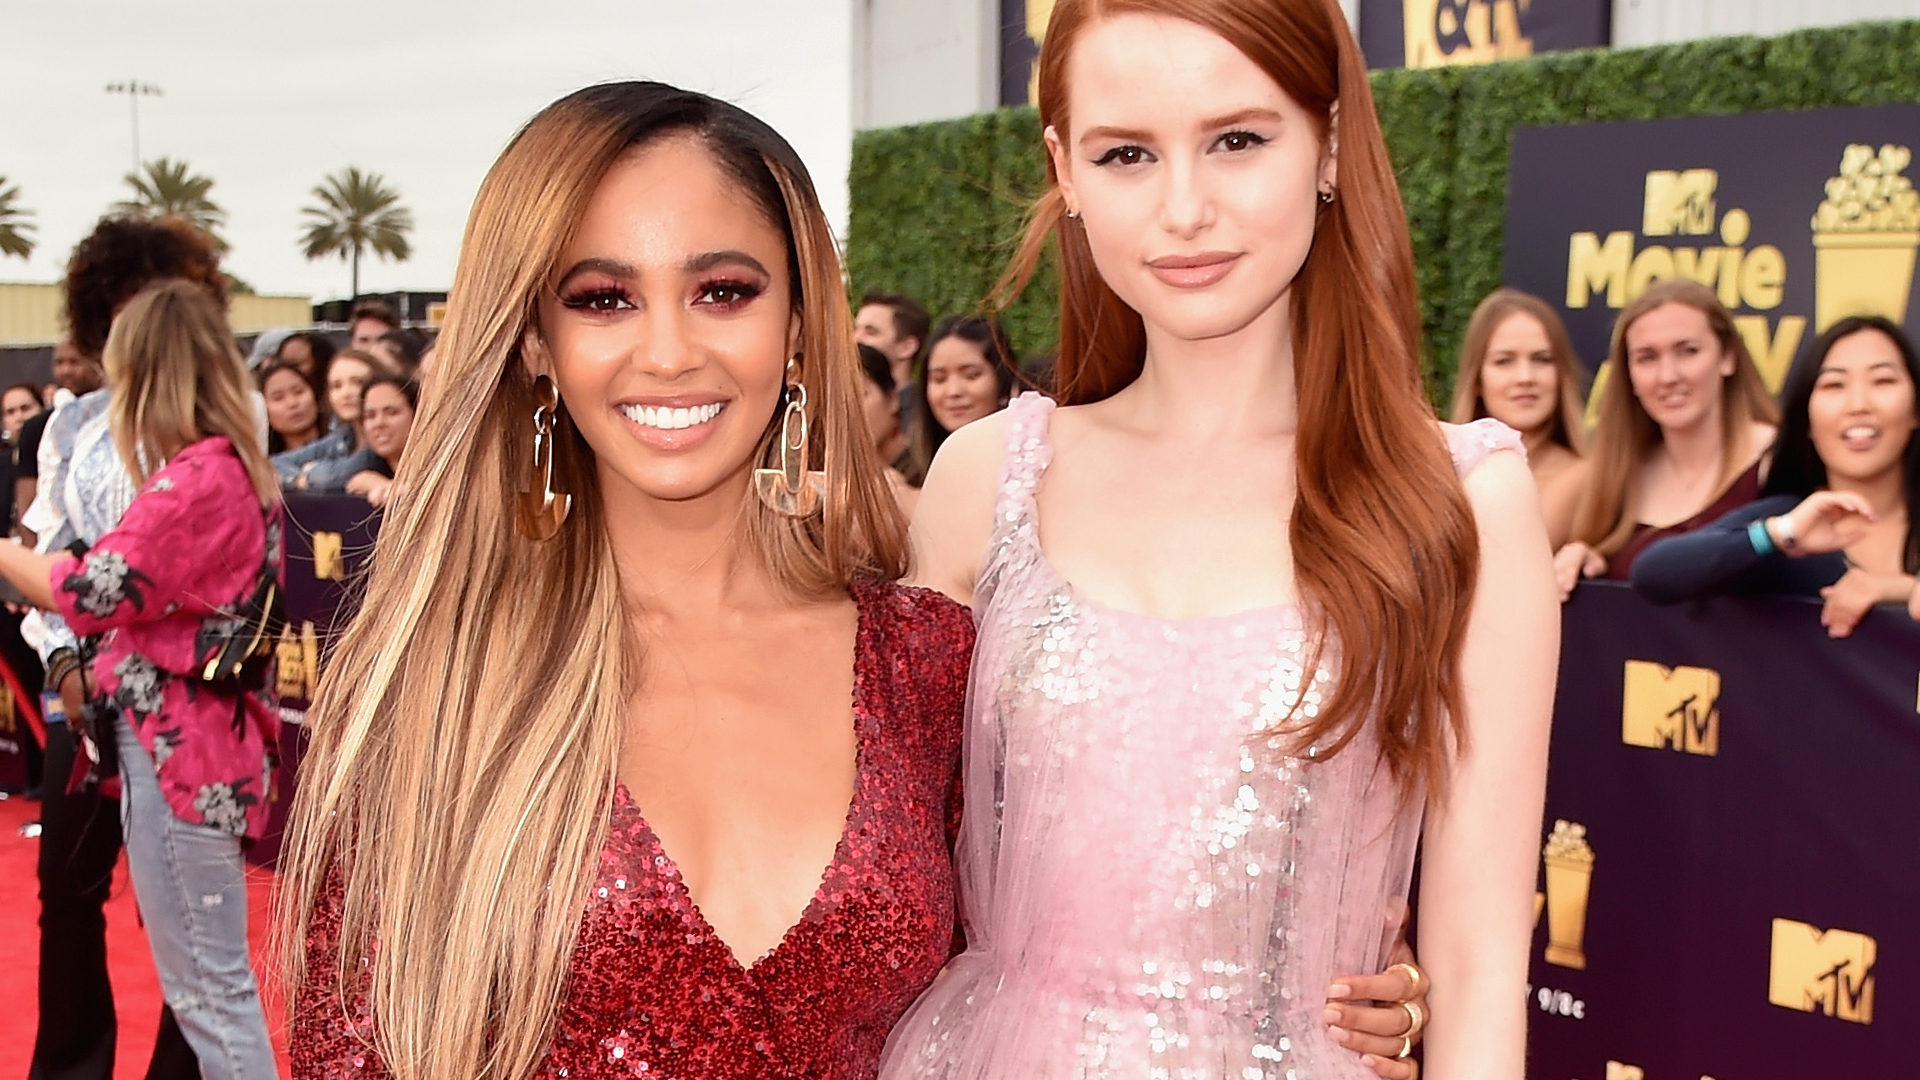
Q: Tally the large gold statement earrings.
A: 2